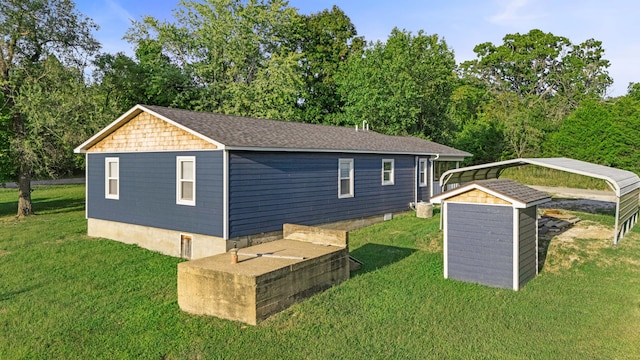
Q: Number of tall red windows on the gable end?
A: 0